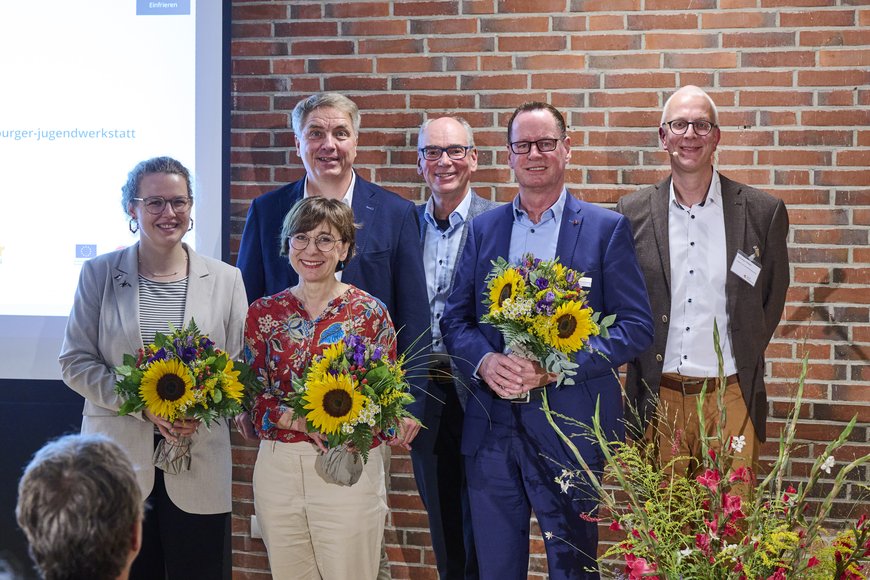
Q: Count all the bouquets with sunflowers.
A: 3